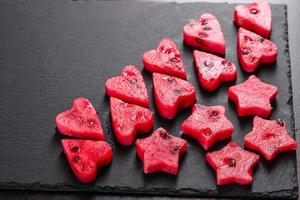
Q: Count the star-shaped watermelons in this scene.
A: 5